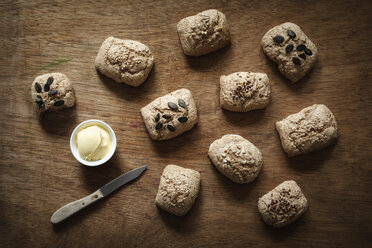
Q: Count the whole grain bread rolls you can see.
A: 10